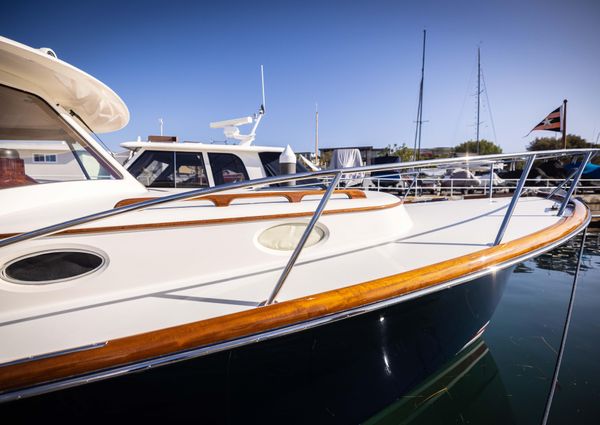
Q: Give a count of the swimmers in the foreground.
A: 0